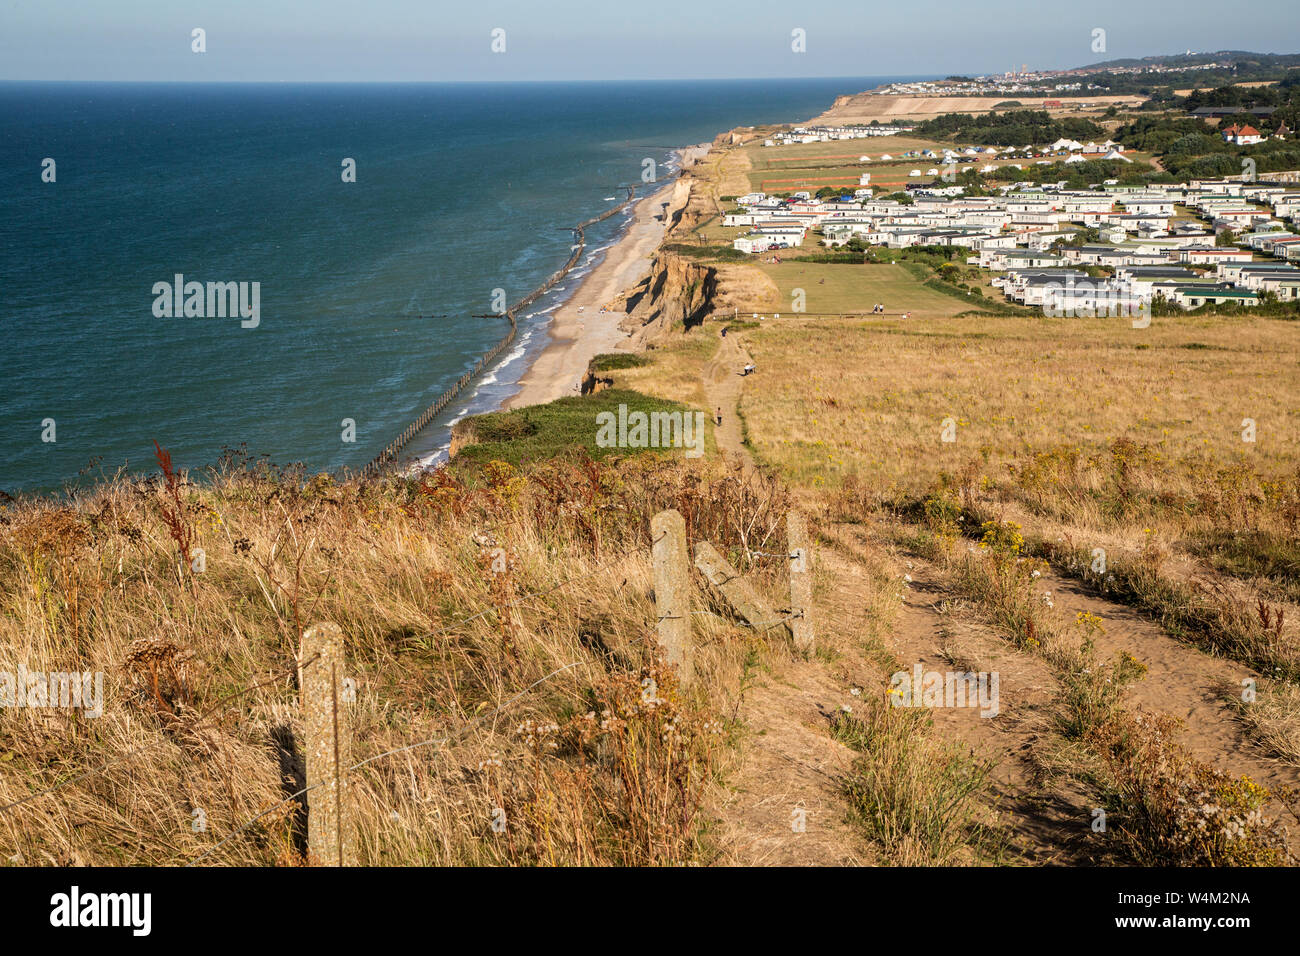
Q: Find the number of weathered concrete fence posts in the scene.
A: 4